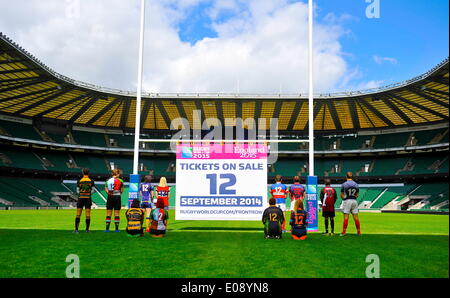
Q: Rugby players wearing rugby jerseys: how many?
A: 12